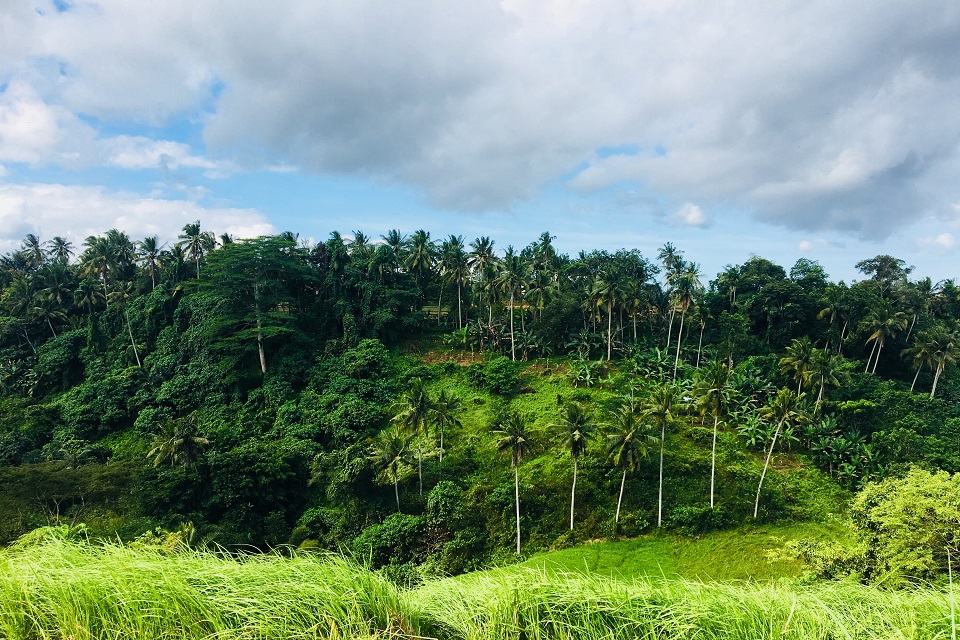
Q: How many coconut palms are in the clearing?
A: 9